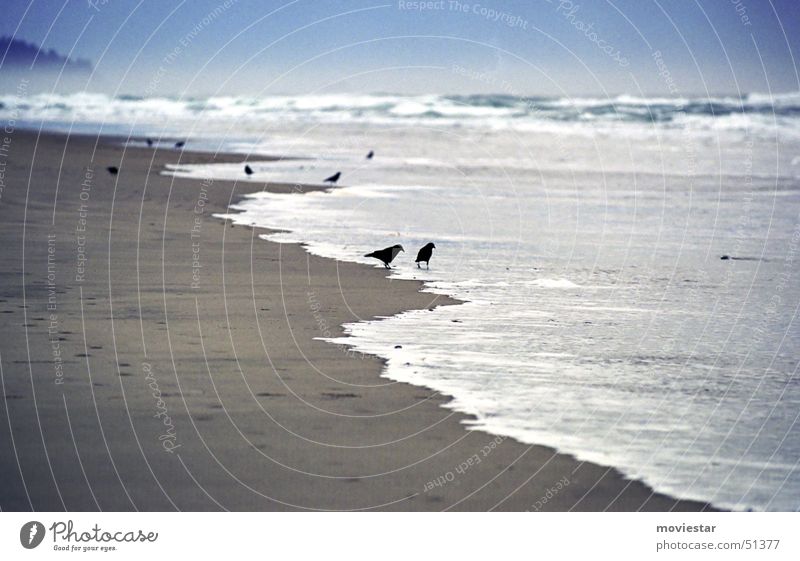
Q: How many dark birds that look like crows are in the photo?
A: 8